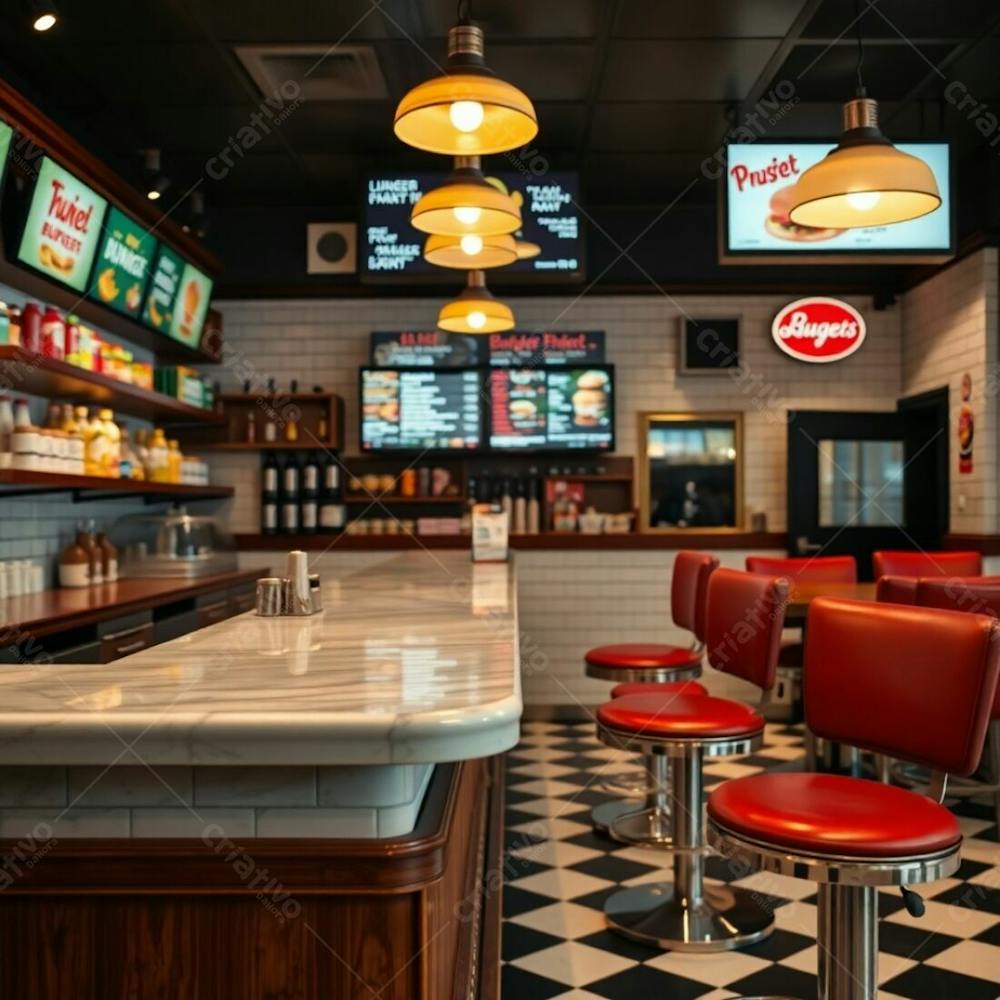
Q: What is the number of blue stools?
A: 0